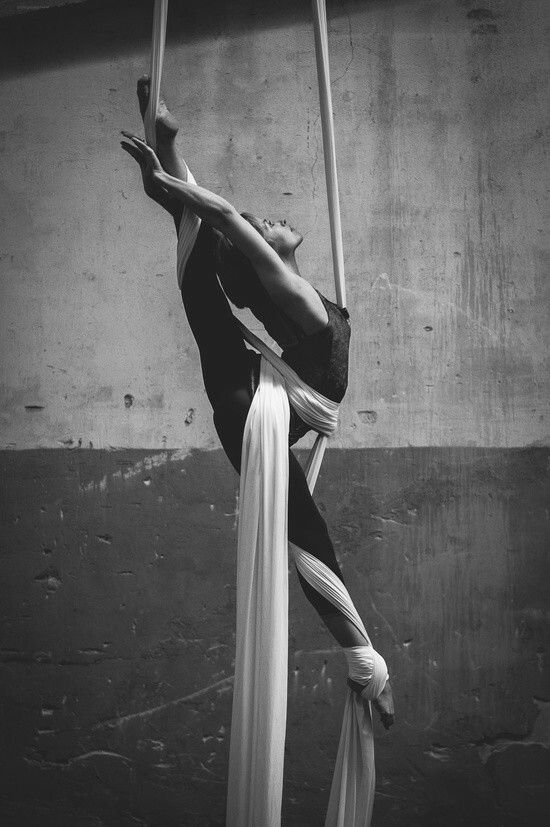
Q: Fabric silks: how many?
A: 2